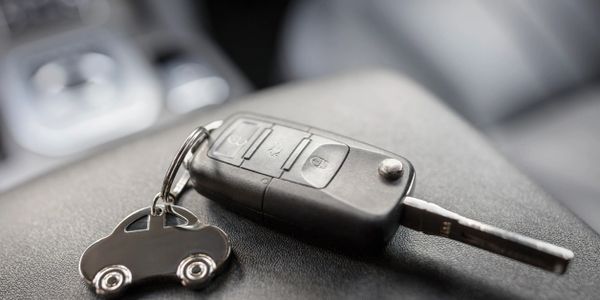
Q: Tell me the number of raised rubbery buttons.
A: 3